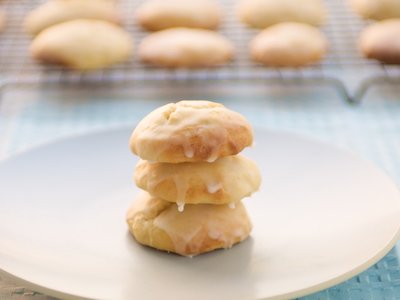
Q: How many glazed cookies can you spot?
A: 3